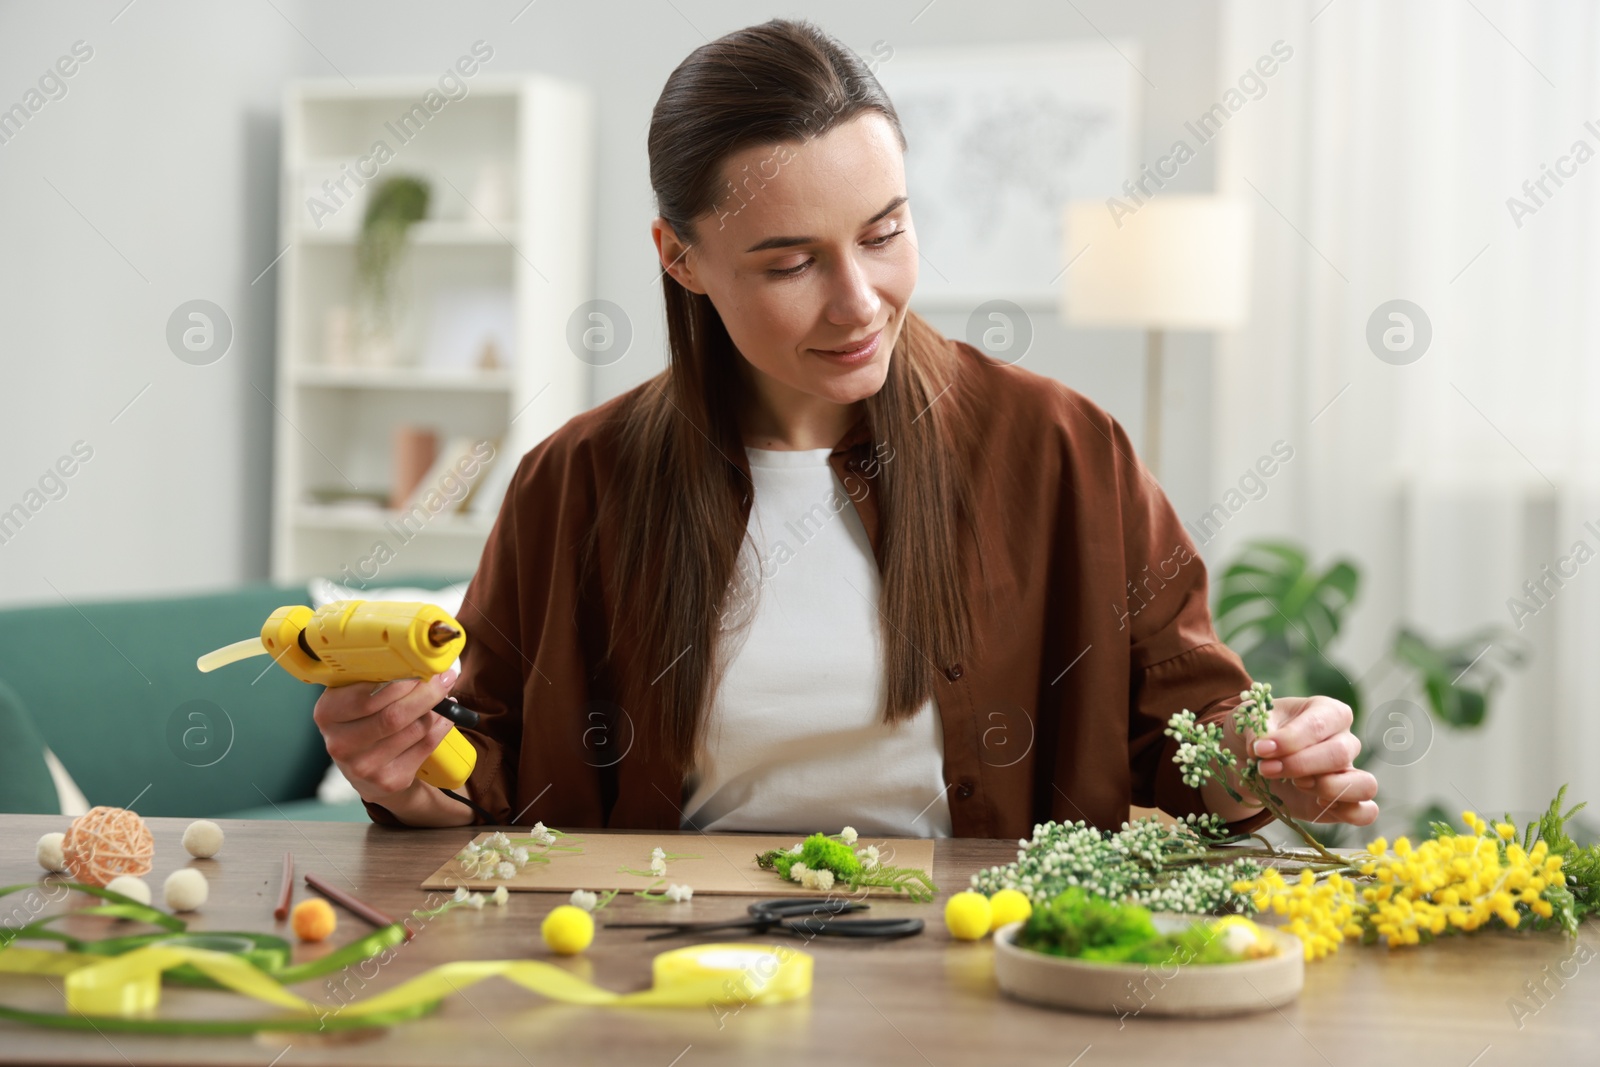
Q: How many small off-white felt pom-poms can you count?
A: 4